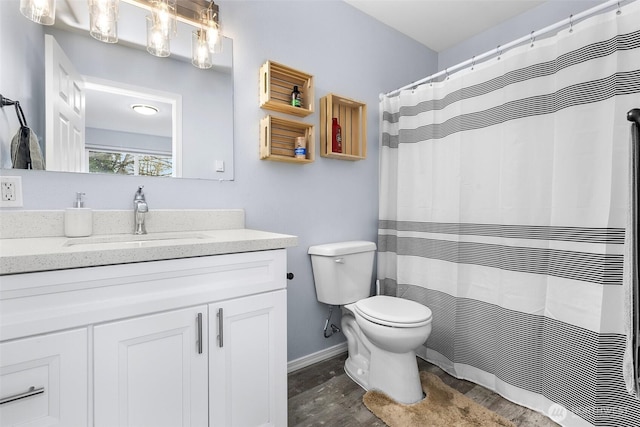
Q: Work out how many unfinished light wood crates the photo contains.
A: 3